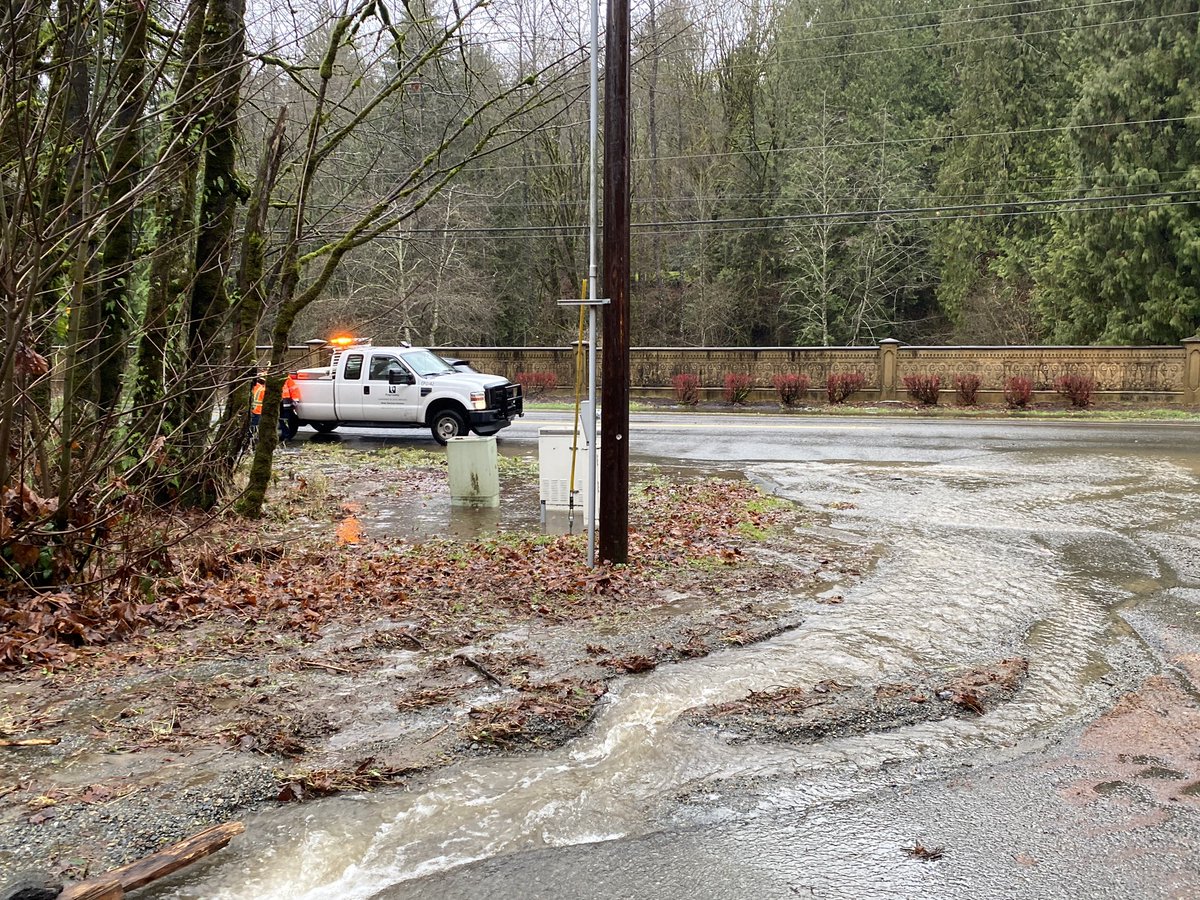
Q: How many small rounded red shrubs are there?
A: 9